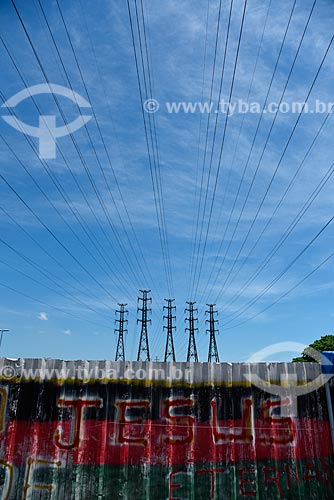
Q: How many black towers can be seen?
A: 5